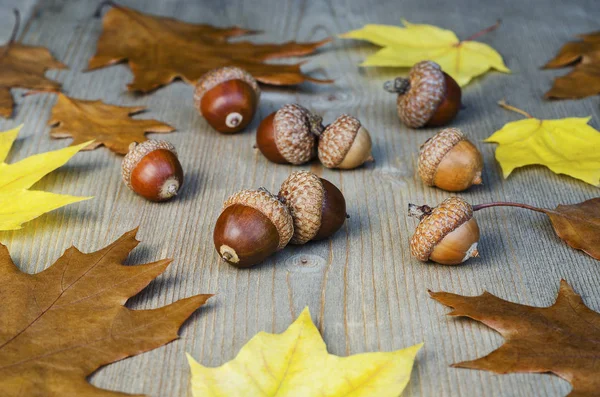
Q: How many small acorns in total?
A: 9